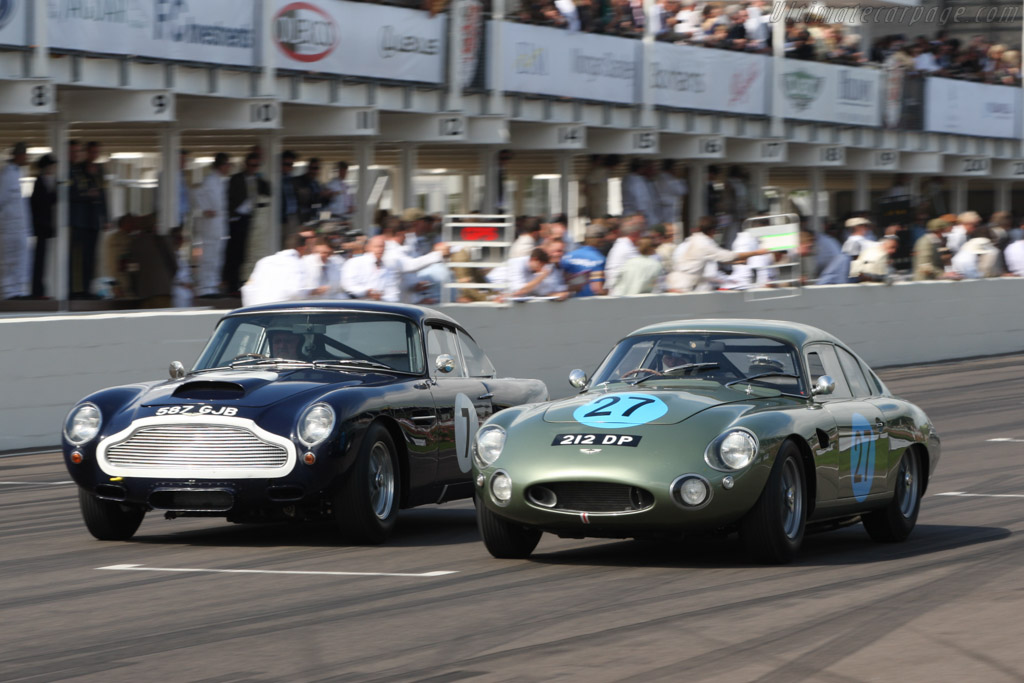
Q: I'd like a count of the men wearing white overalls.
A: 2